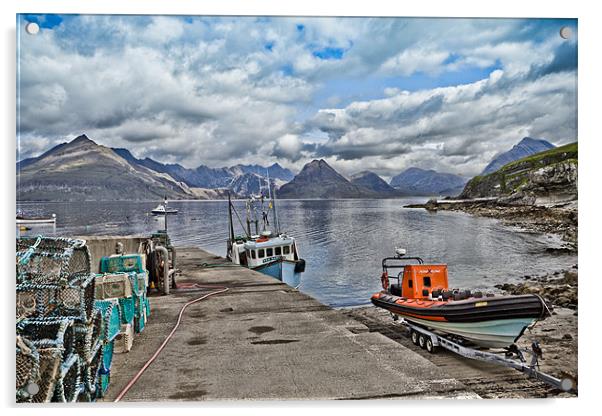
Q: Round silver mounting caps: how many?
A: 4